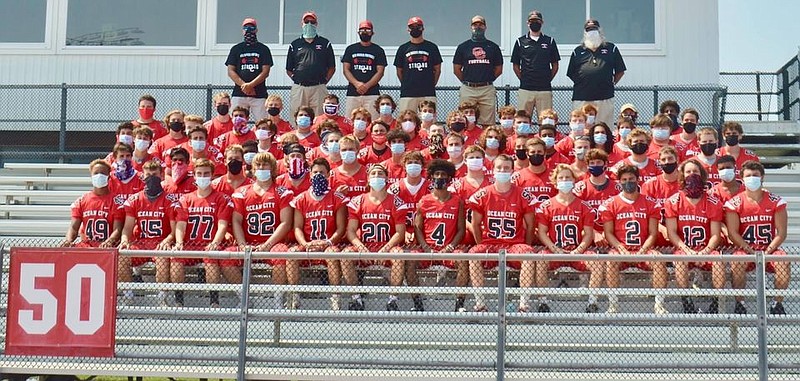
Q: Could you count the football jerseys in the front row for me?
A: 12